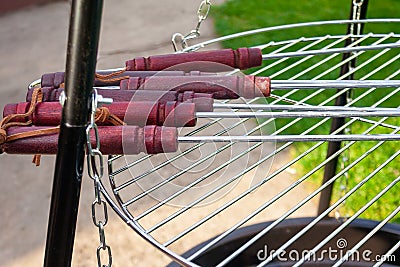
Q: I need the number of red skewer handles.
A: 6